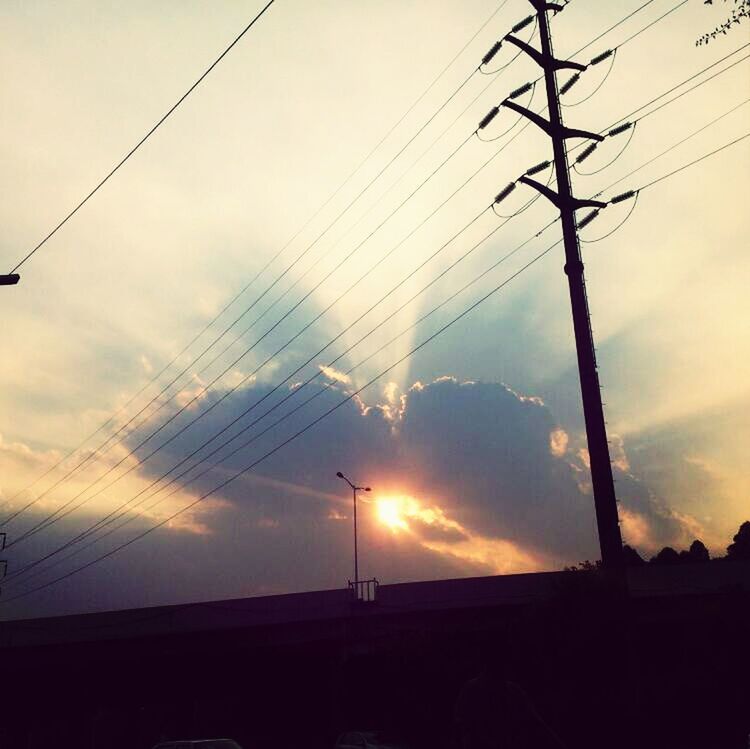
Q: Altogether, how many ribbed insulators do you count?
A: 12